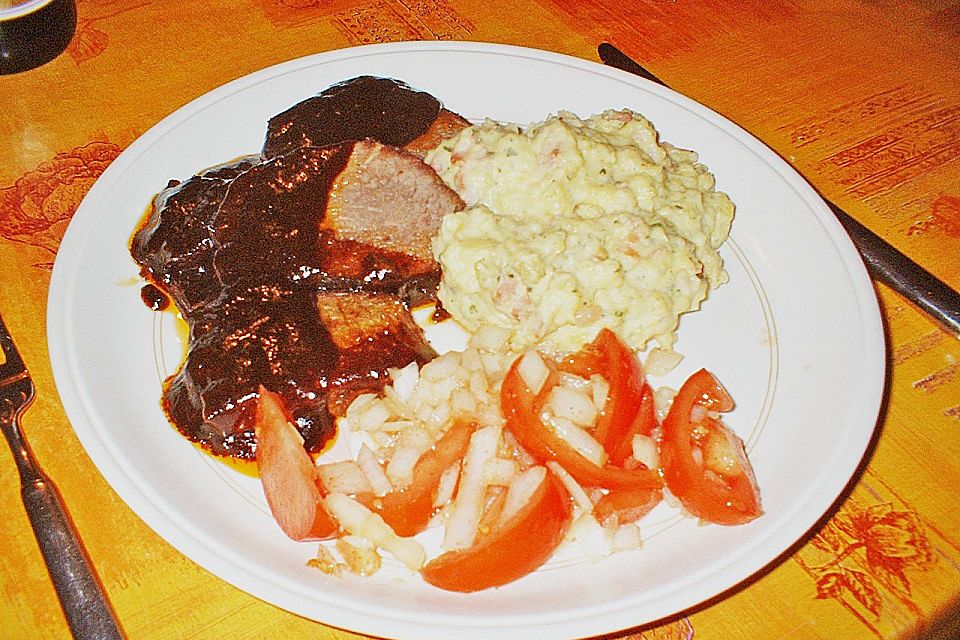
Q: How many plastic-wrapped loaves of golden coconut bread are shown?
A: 0